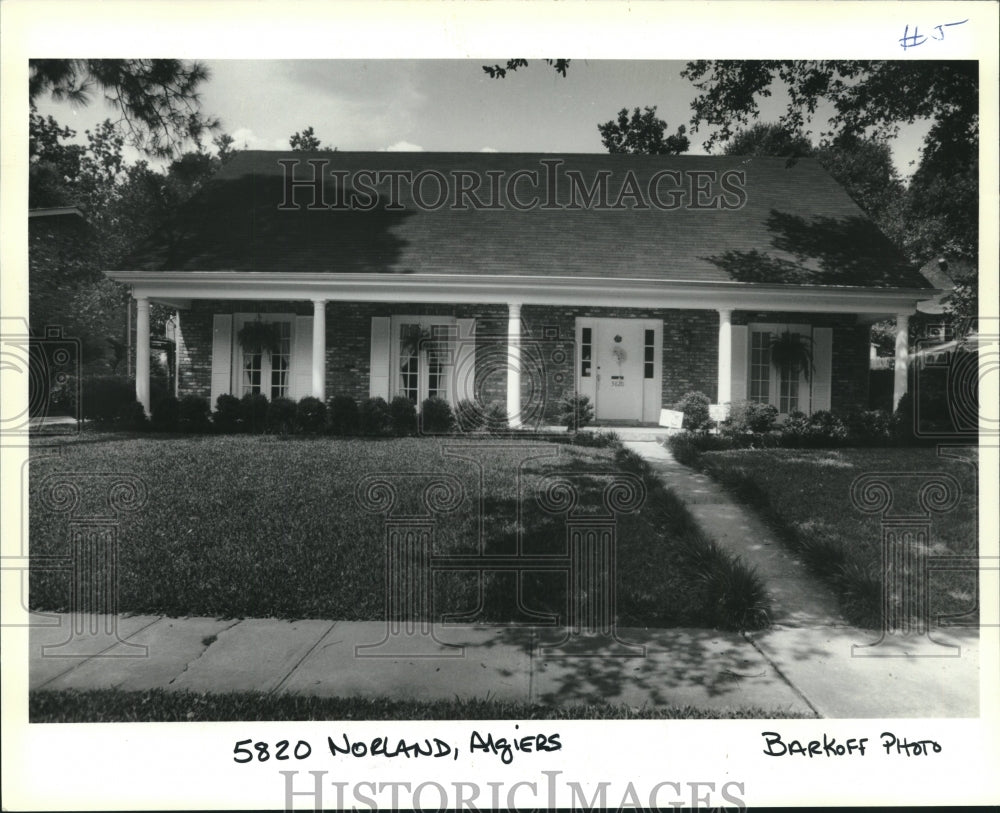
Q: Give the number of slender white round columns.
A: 5